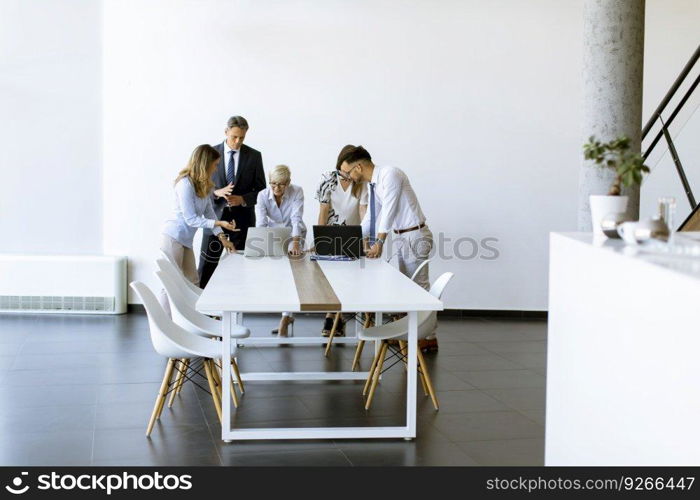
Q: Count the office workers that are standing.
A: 5